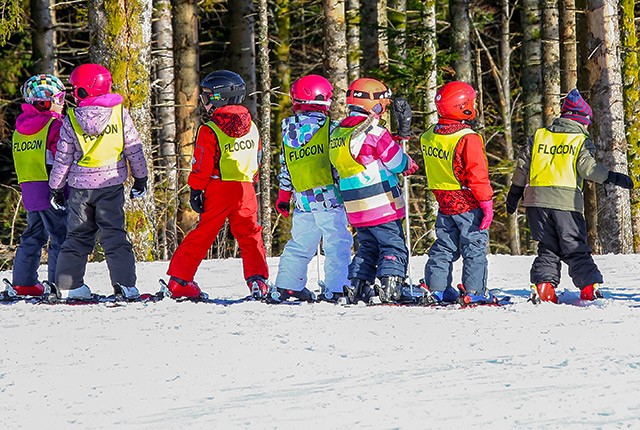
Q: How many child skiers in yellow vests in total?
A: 7